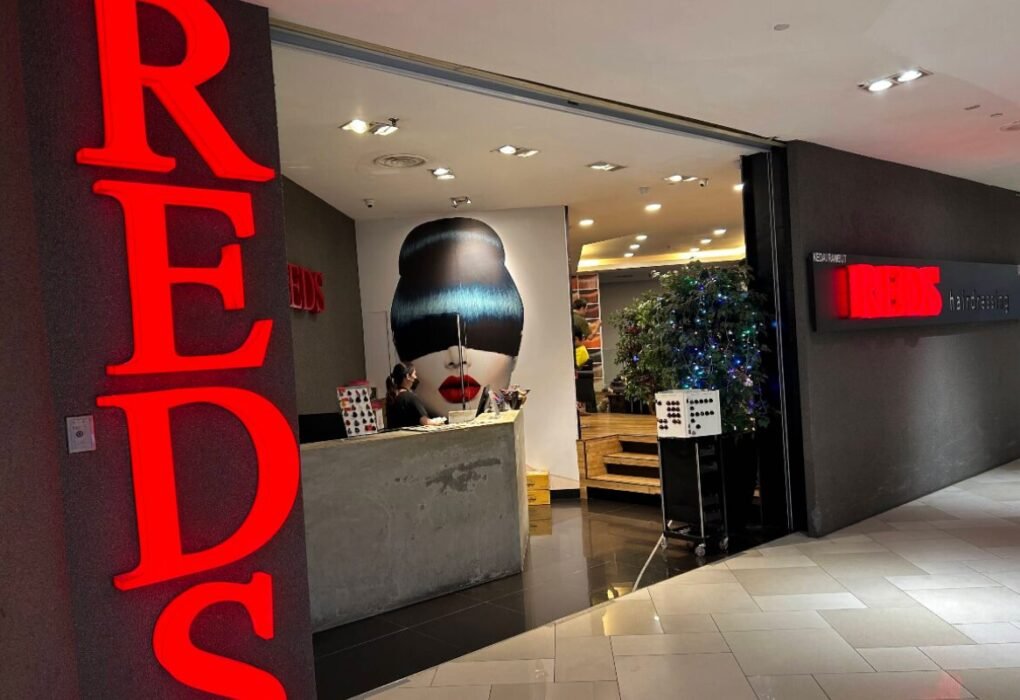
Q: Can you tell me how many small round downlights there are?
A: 9